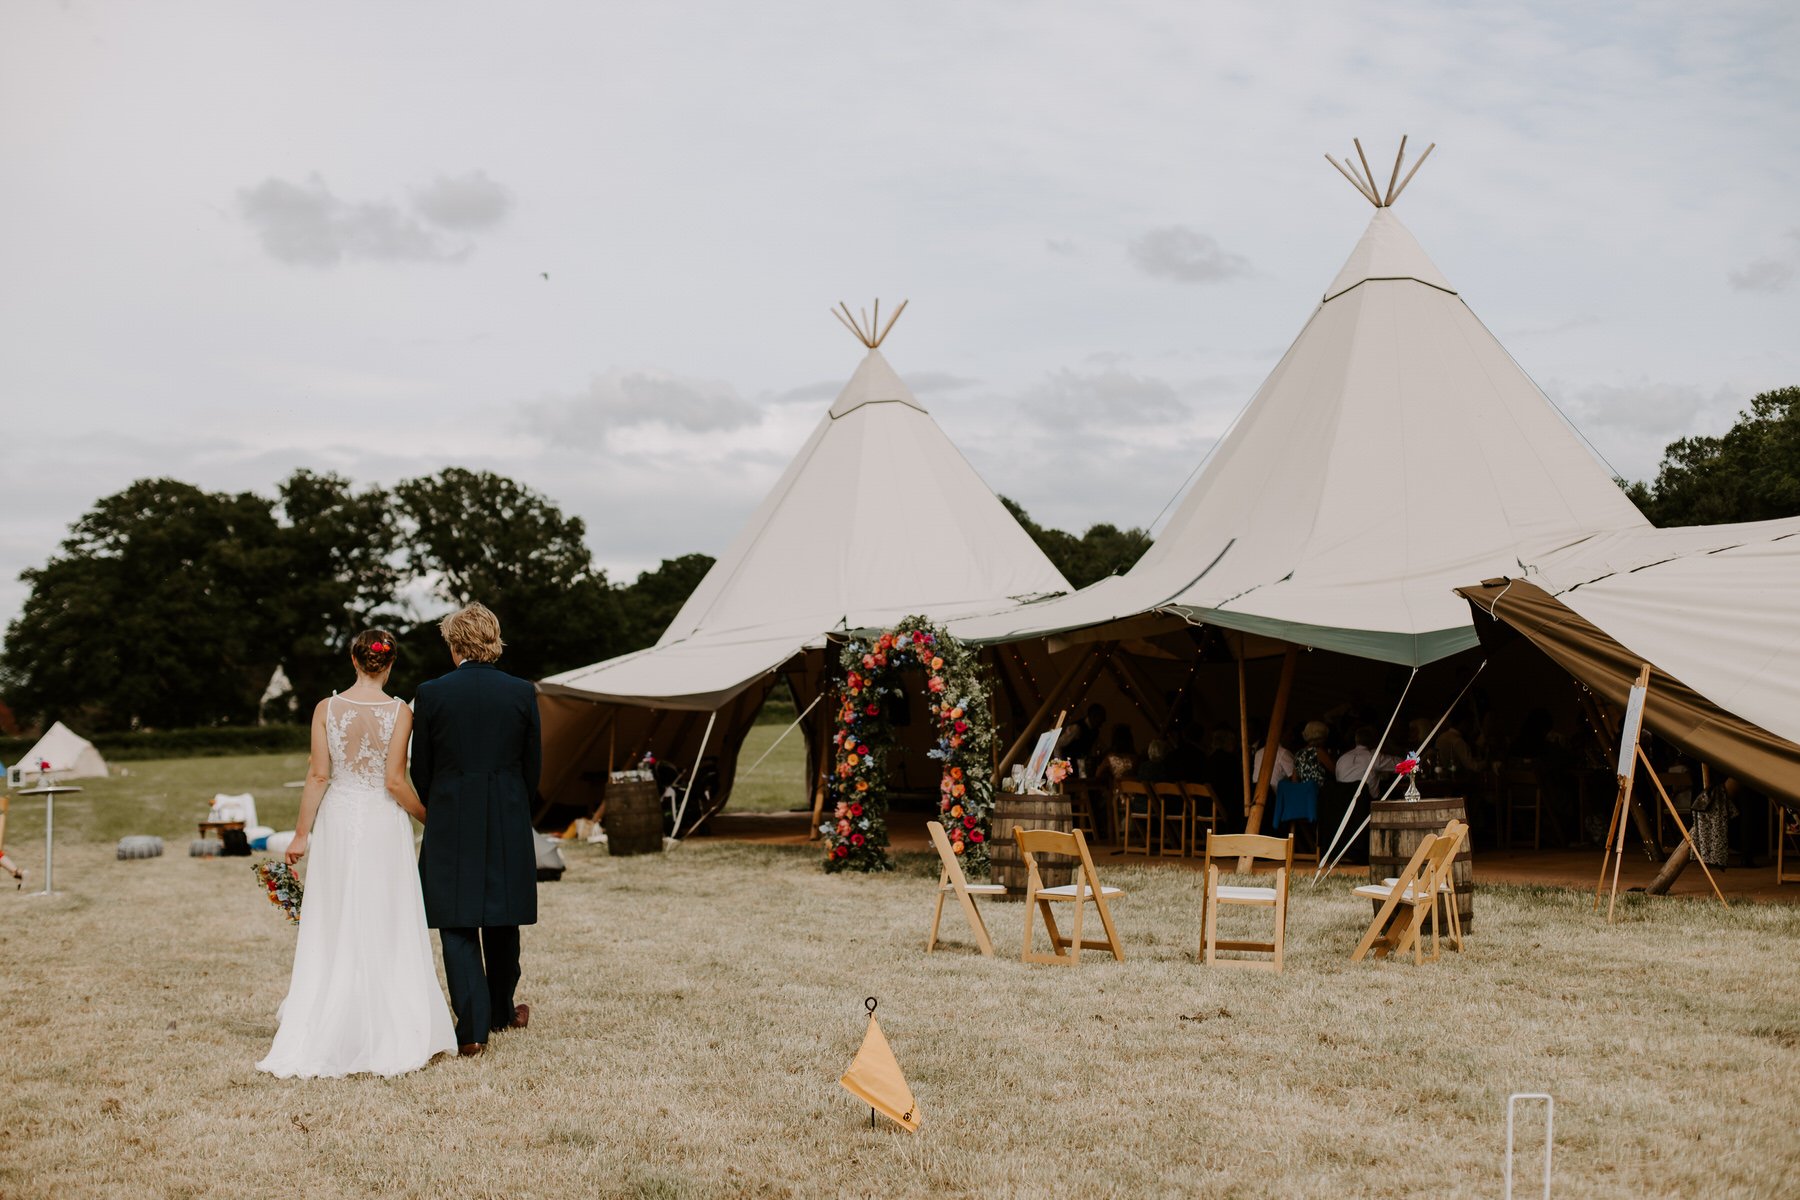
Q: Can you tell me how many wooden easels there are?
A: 2